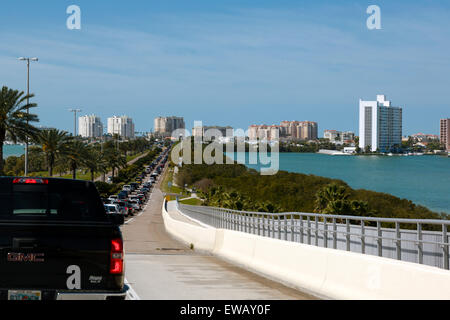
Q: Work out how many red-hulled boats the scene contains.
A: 0